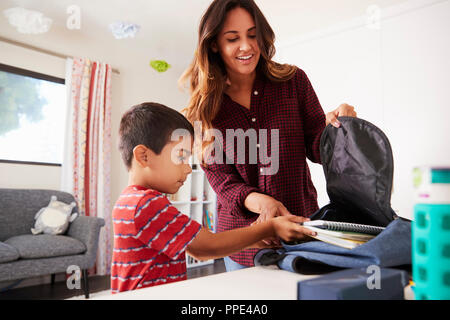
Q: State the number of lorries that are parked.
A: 0